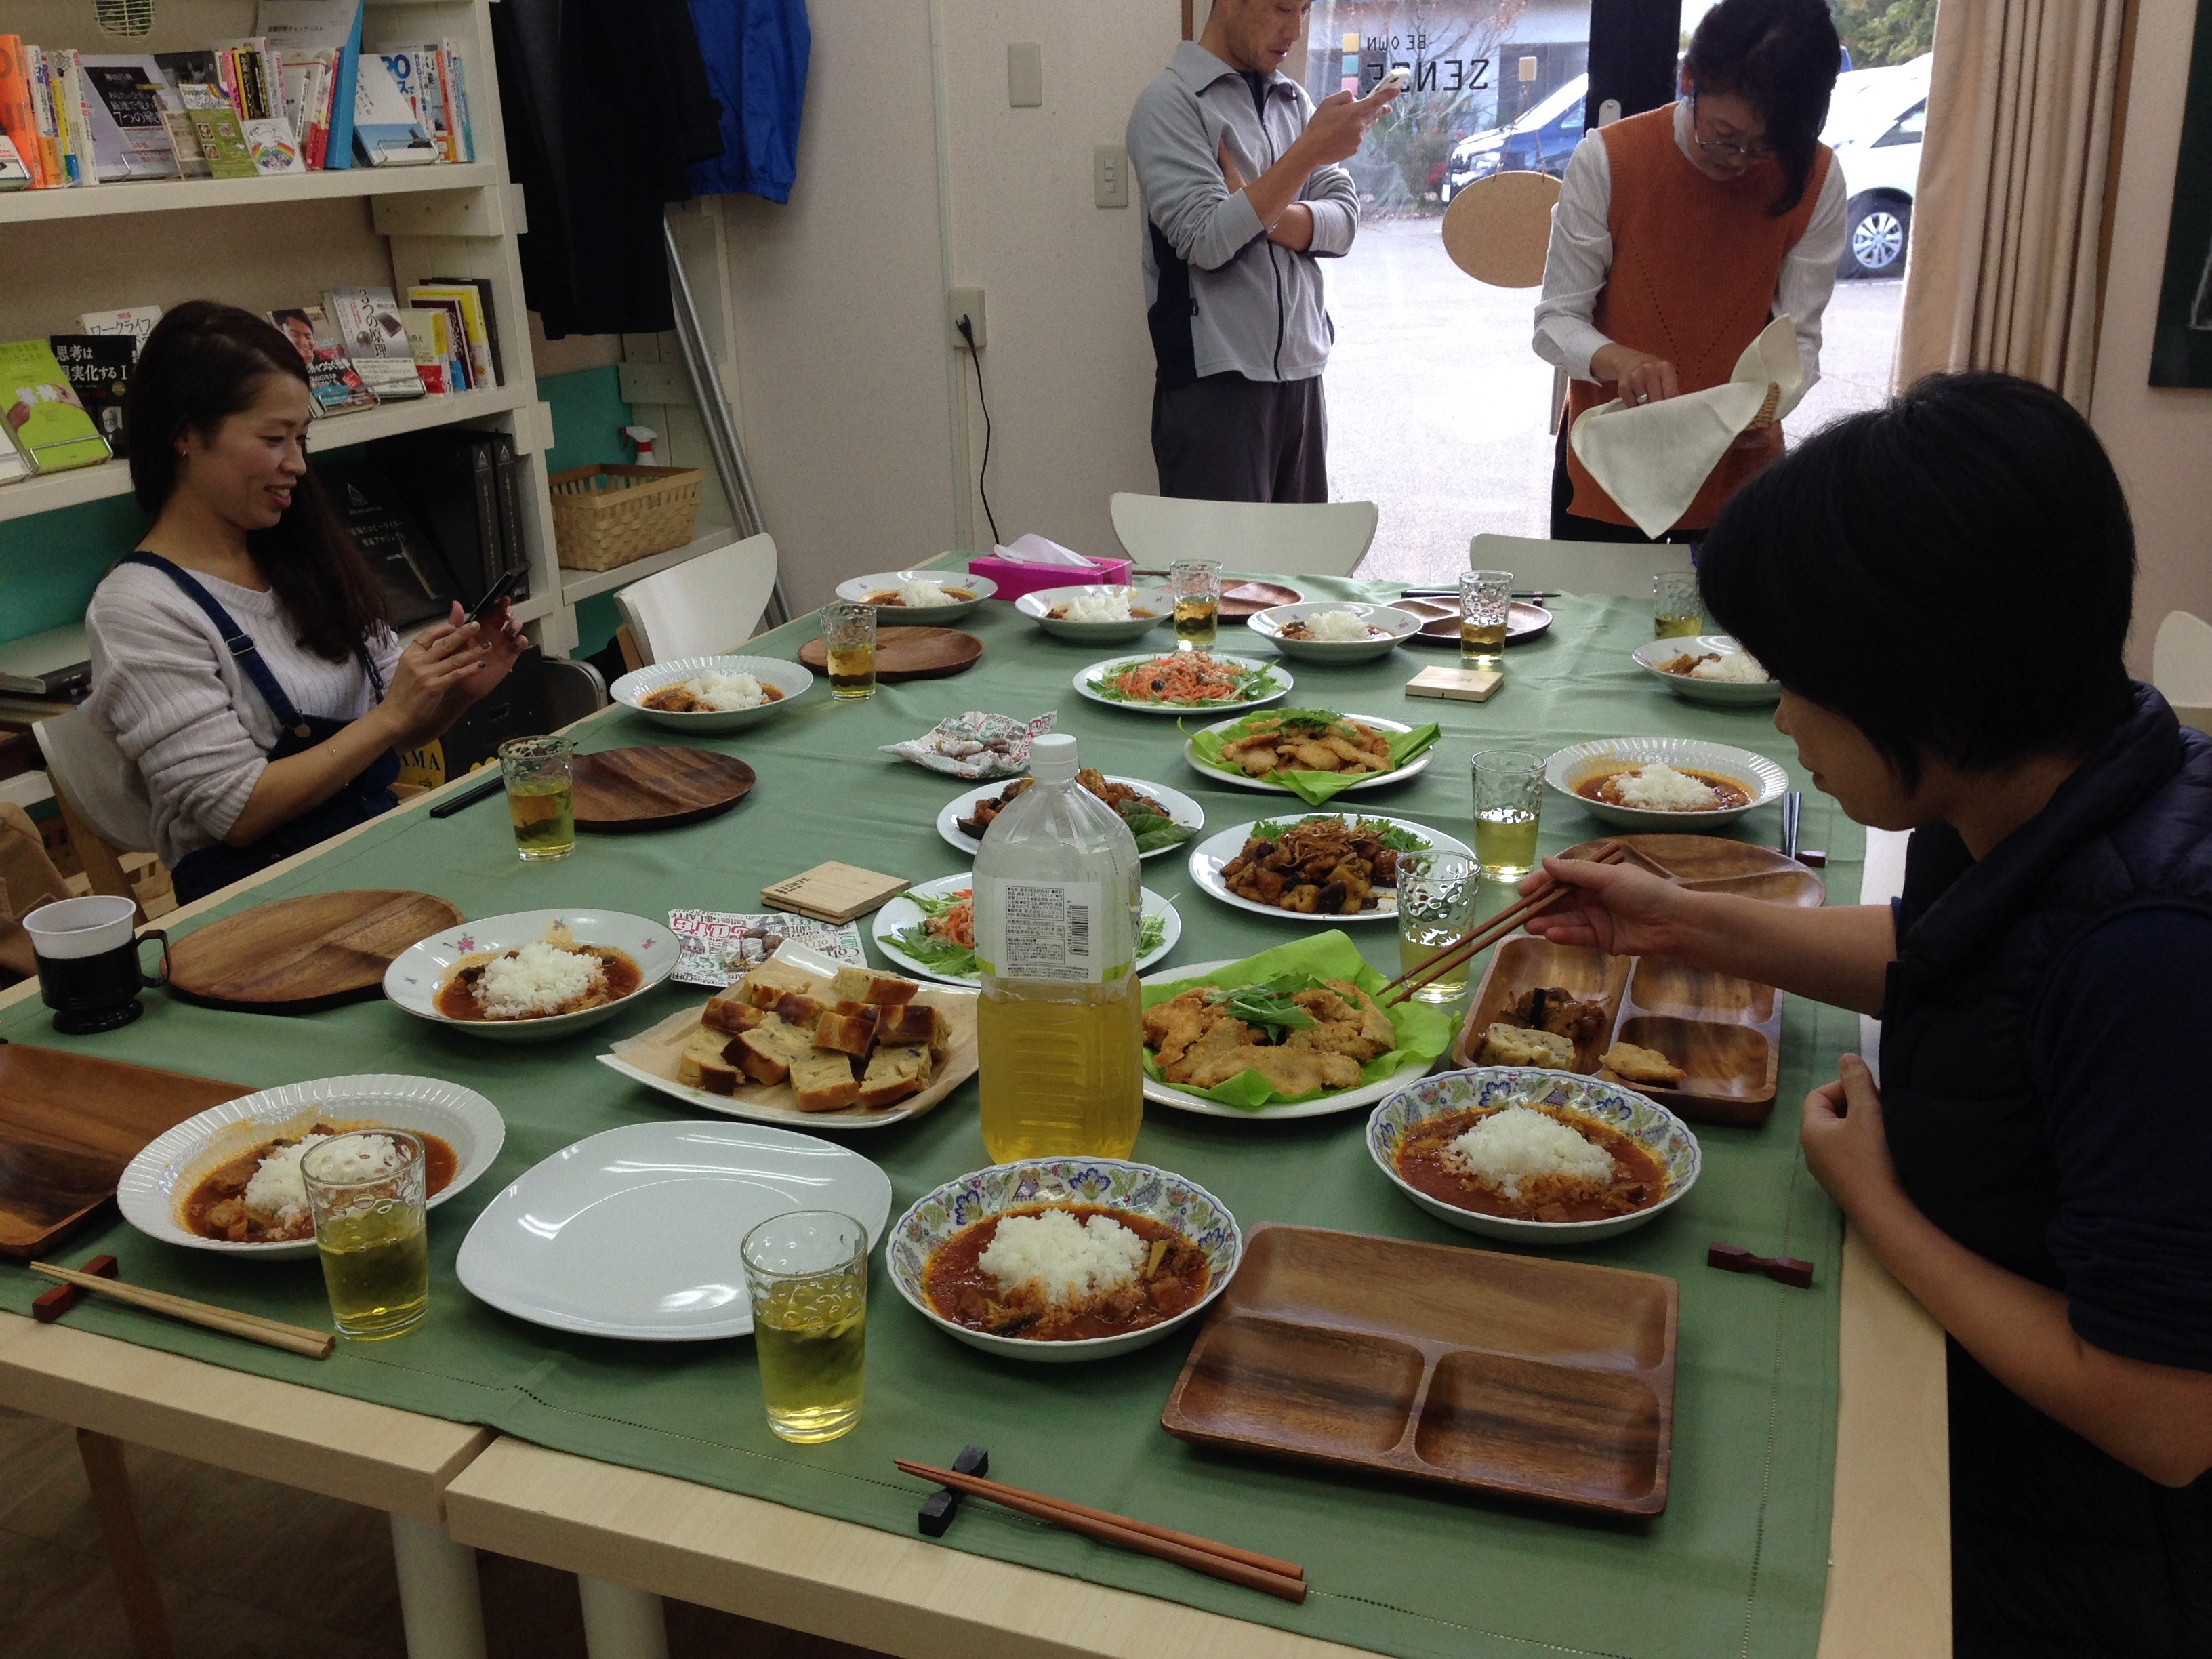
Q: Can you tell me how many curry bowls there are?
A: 10